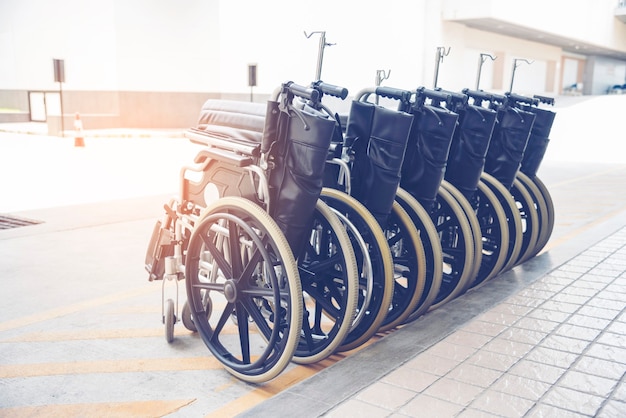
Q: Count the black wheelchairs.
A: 6